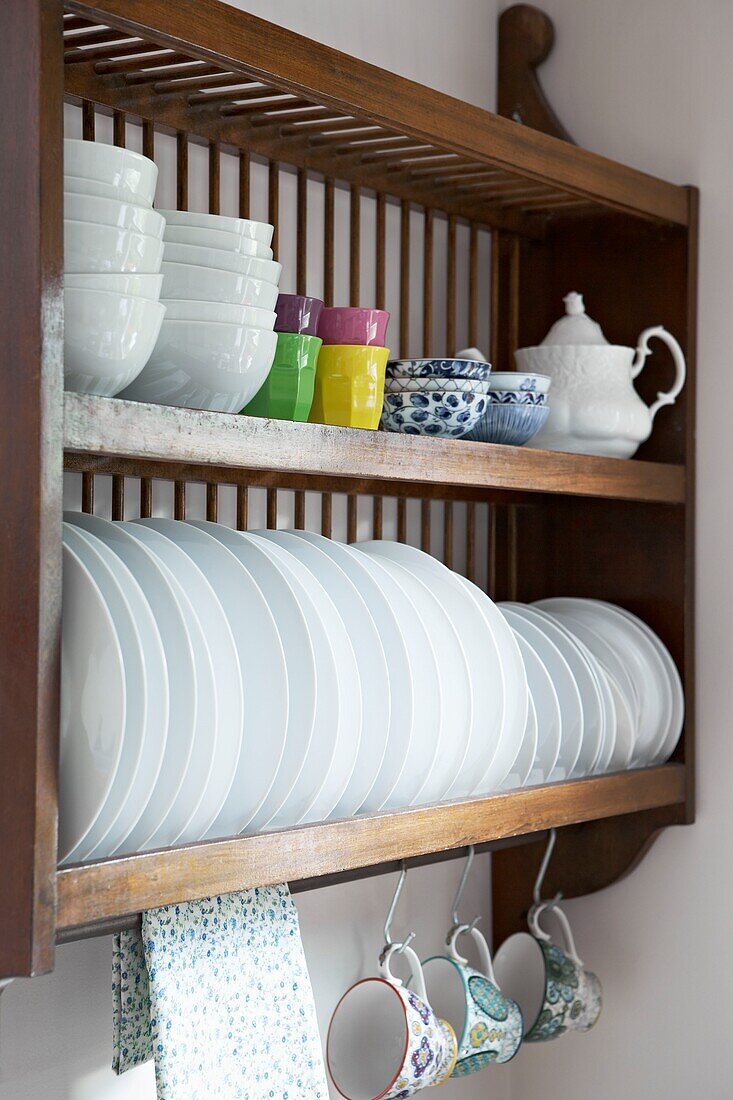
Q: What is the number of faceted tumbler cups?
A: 4